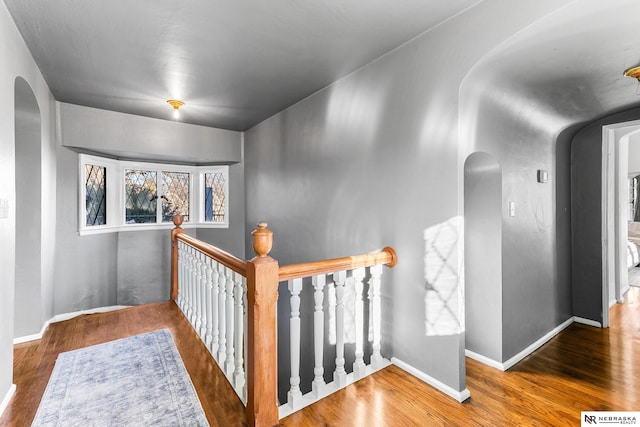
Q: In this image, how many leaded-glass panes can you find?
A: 4